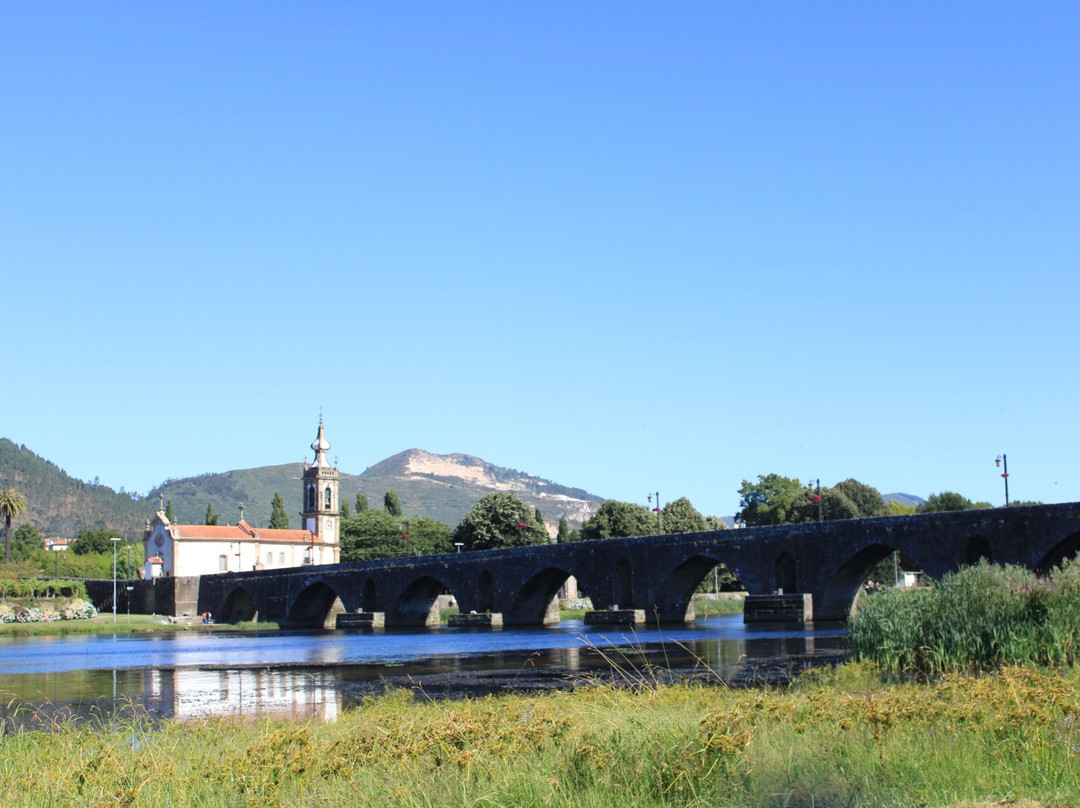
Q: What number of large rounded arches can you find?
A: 7